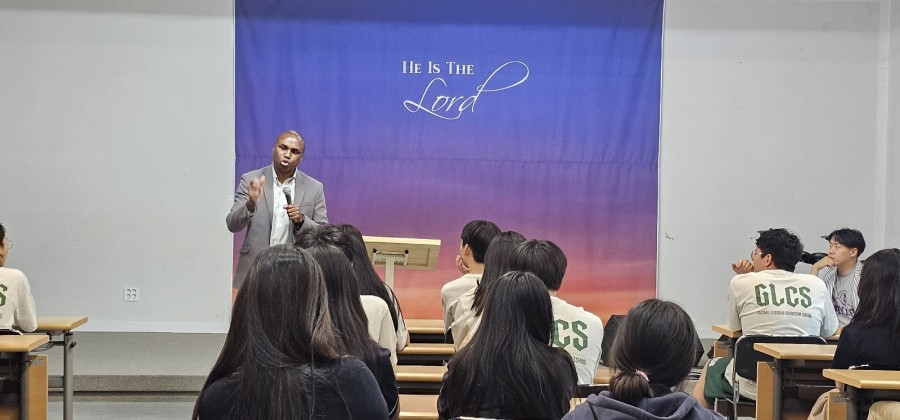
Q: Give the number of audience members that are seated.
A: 13